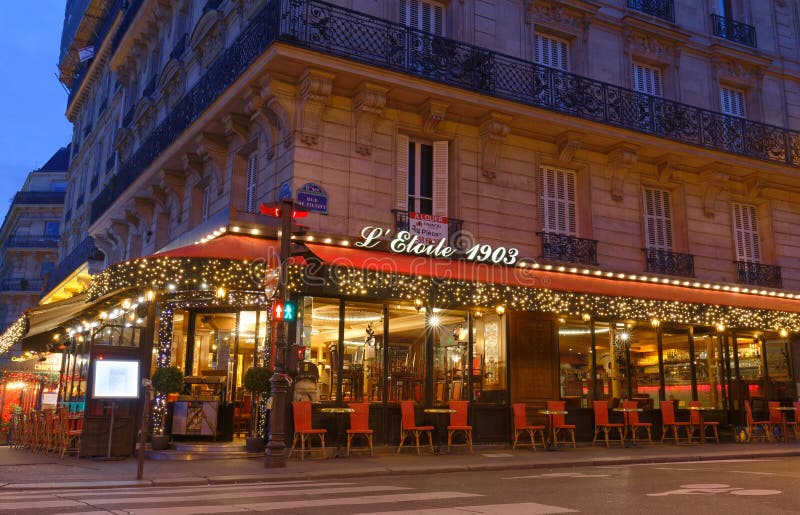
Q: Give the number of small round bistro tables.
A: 6